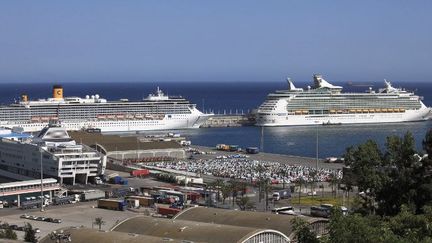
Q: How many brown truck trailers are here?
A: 2